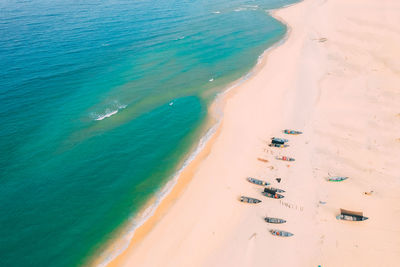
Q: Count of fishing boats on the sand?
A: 12